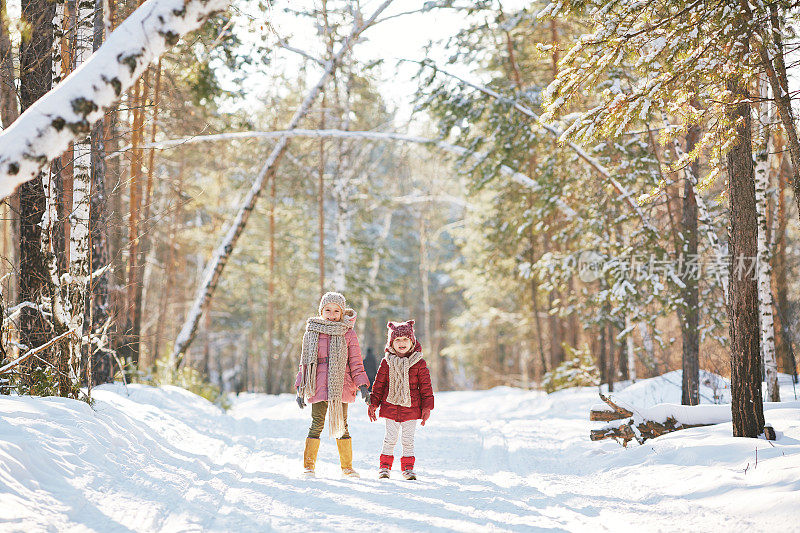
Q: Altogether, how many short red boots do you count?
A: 2